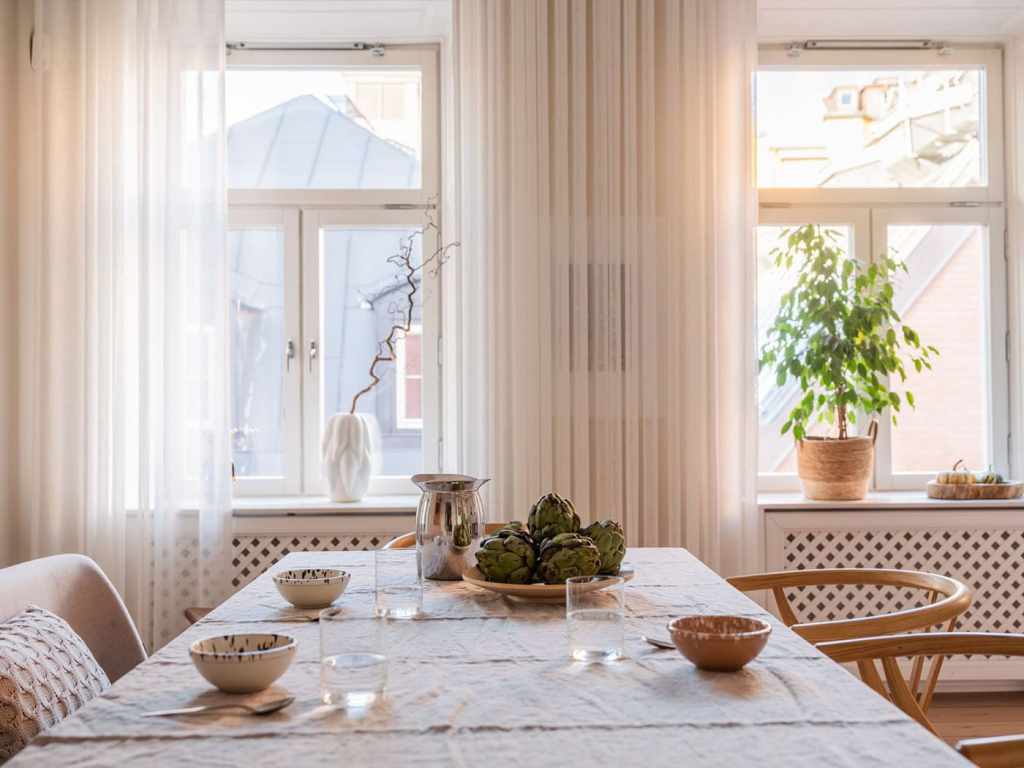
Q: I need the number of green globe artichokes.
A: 5